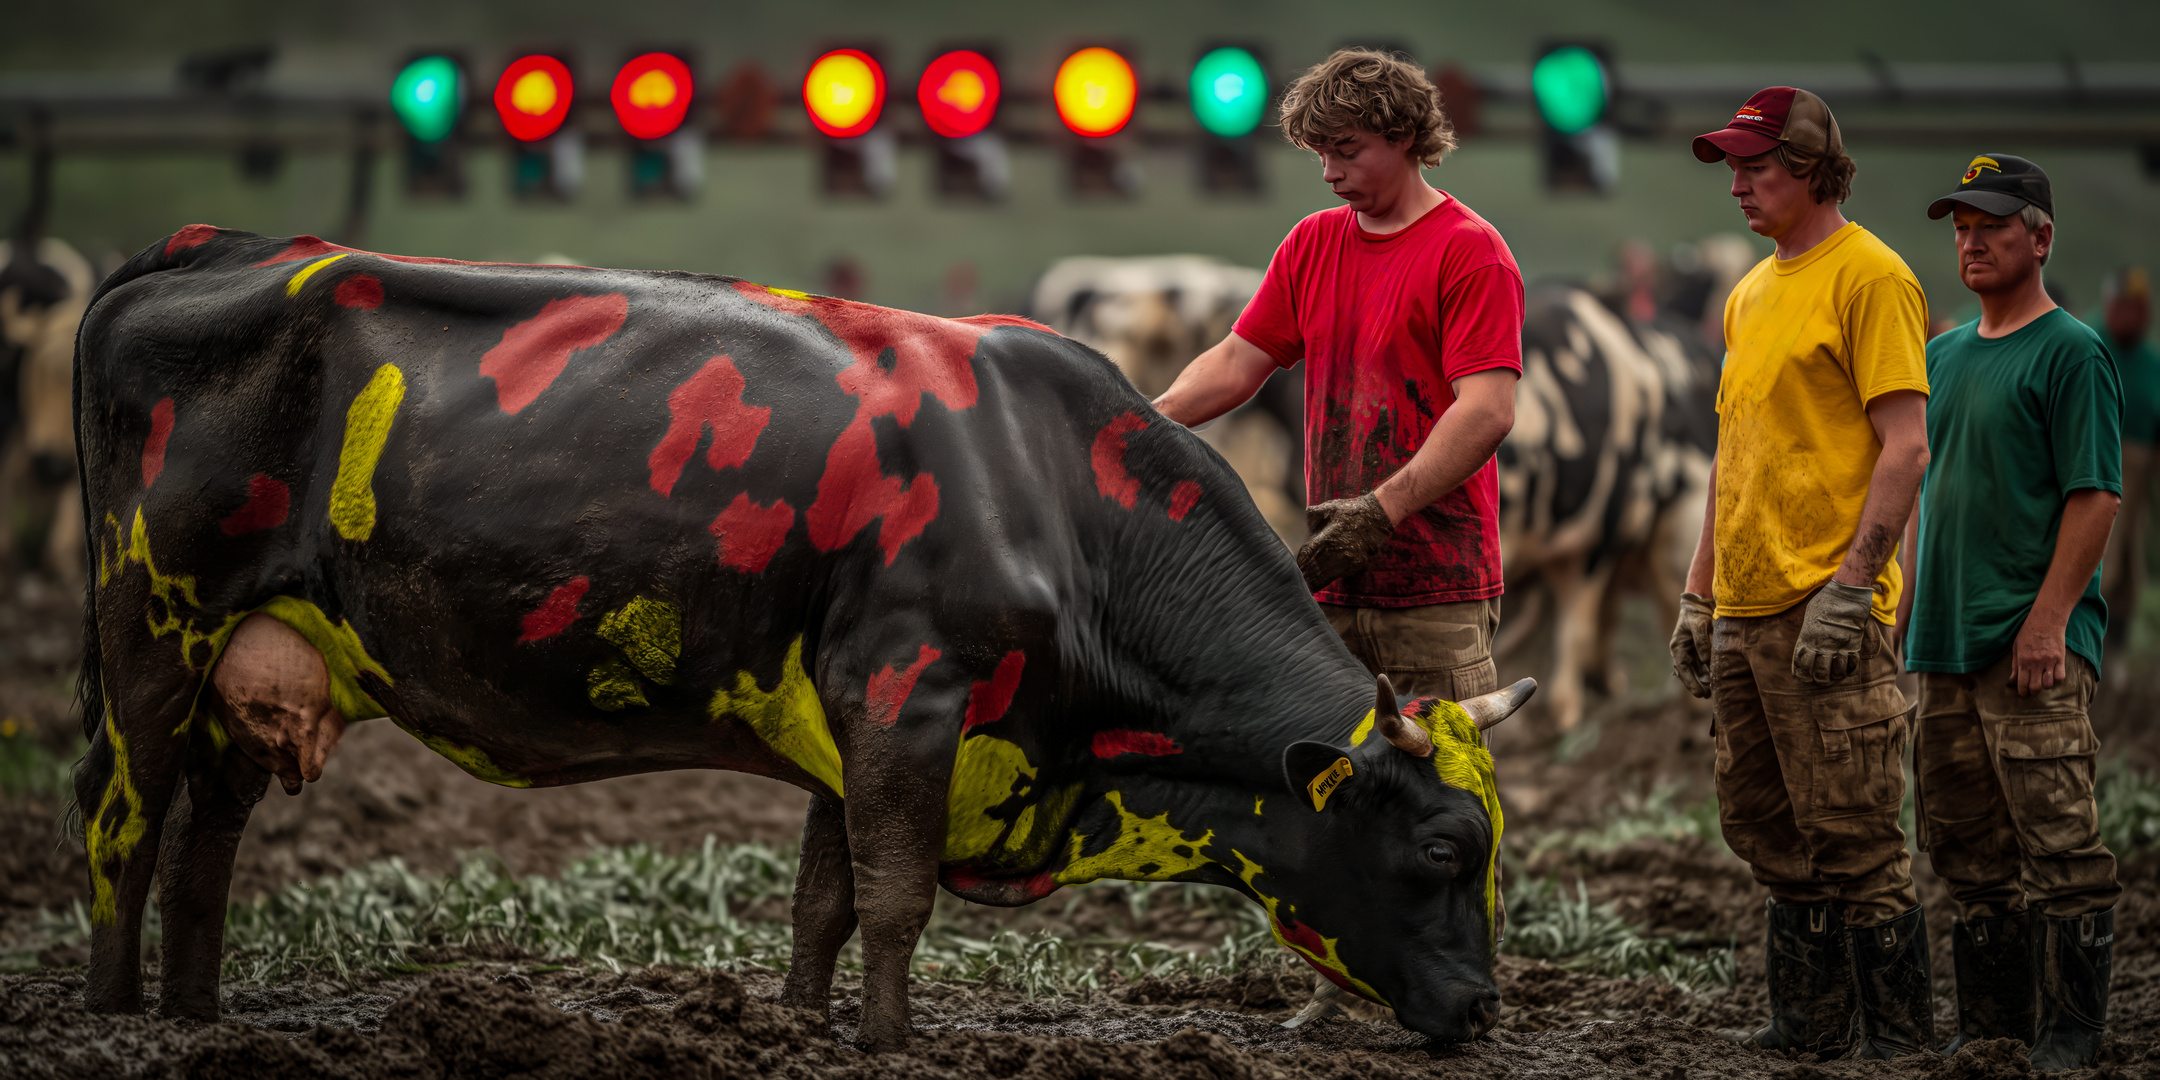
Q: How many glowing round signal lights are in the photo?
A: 8